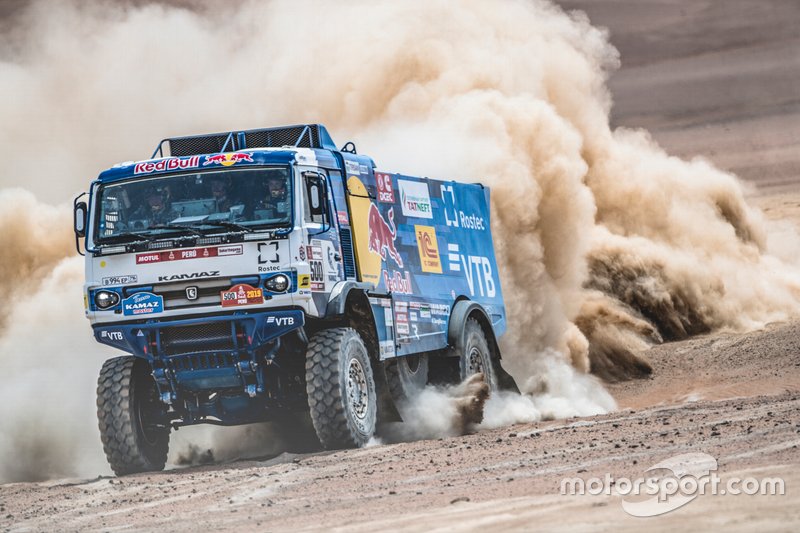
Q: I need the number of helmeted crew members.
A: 3